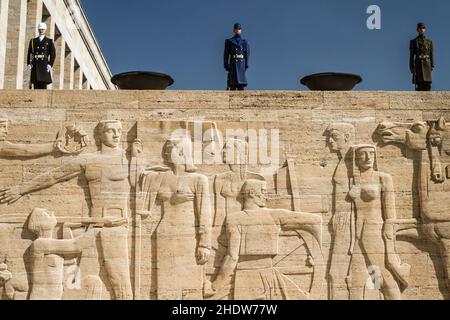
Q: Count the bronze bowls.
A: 2